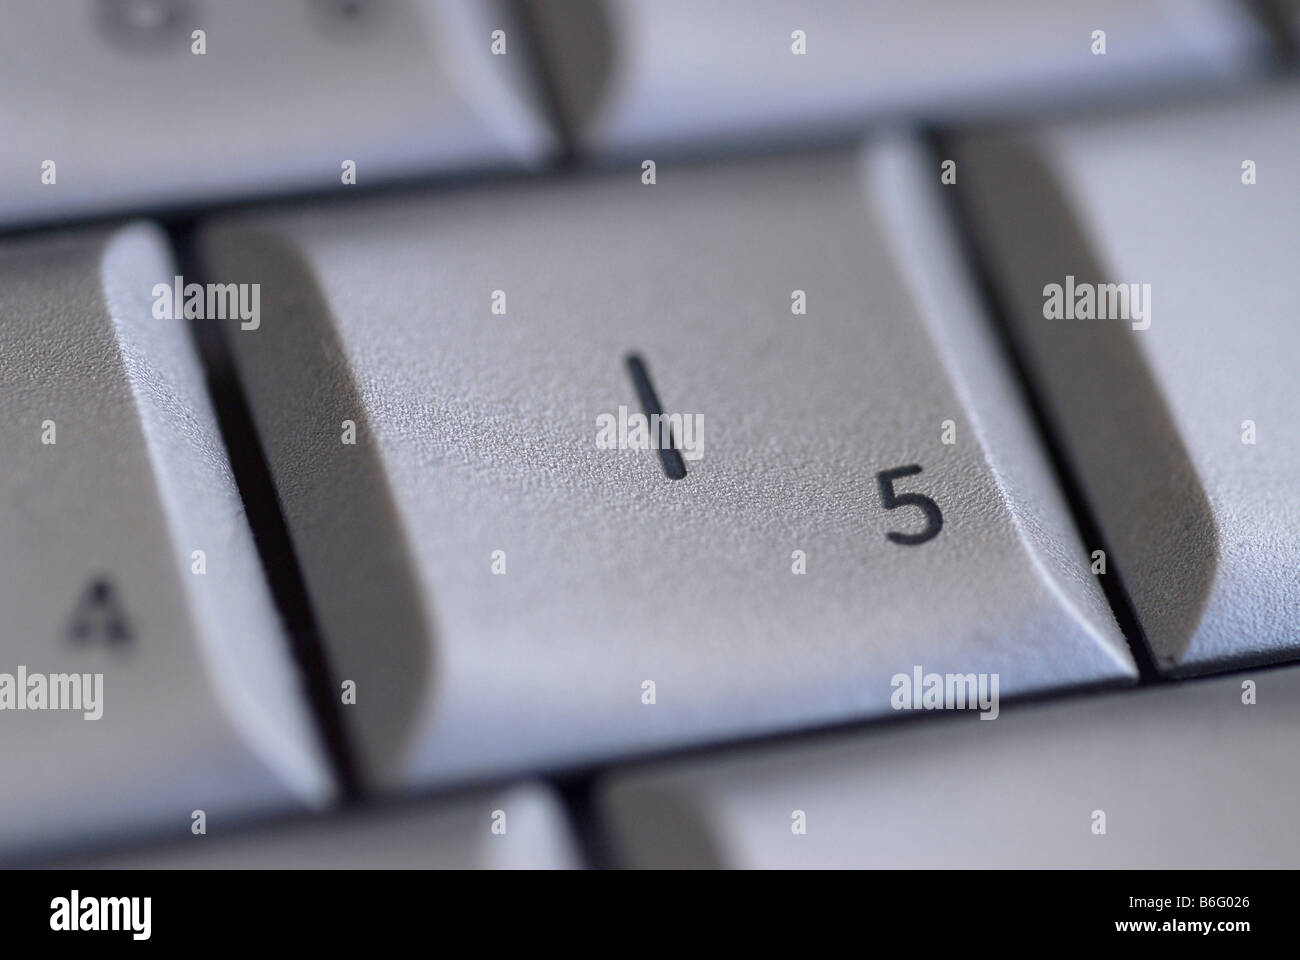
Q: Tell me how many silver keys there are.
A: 7